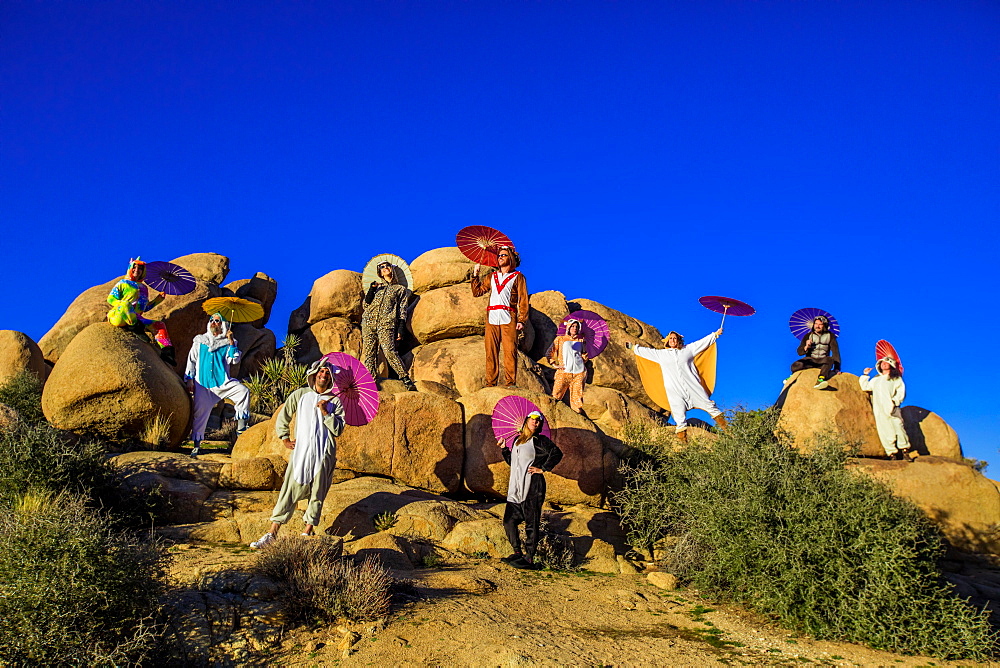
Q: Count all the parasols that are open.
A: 10